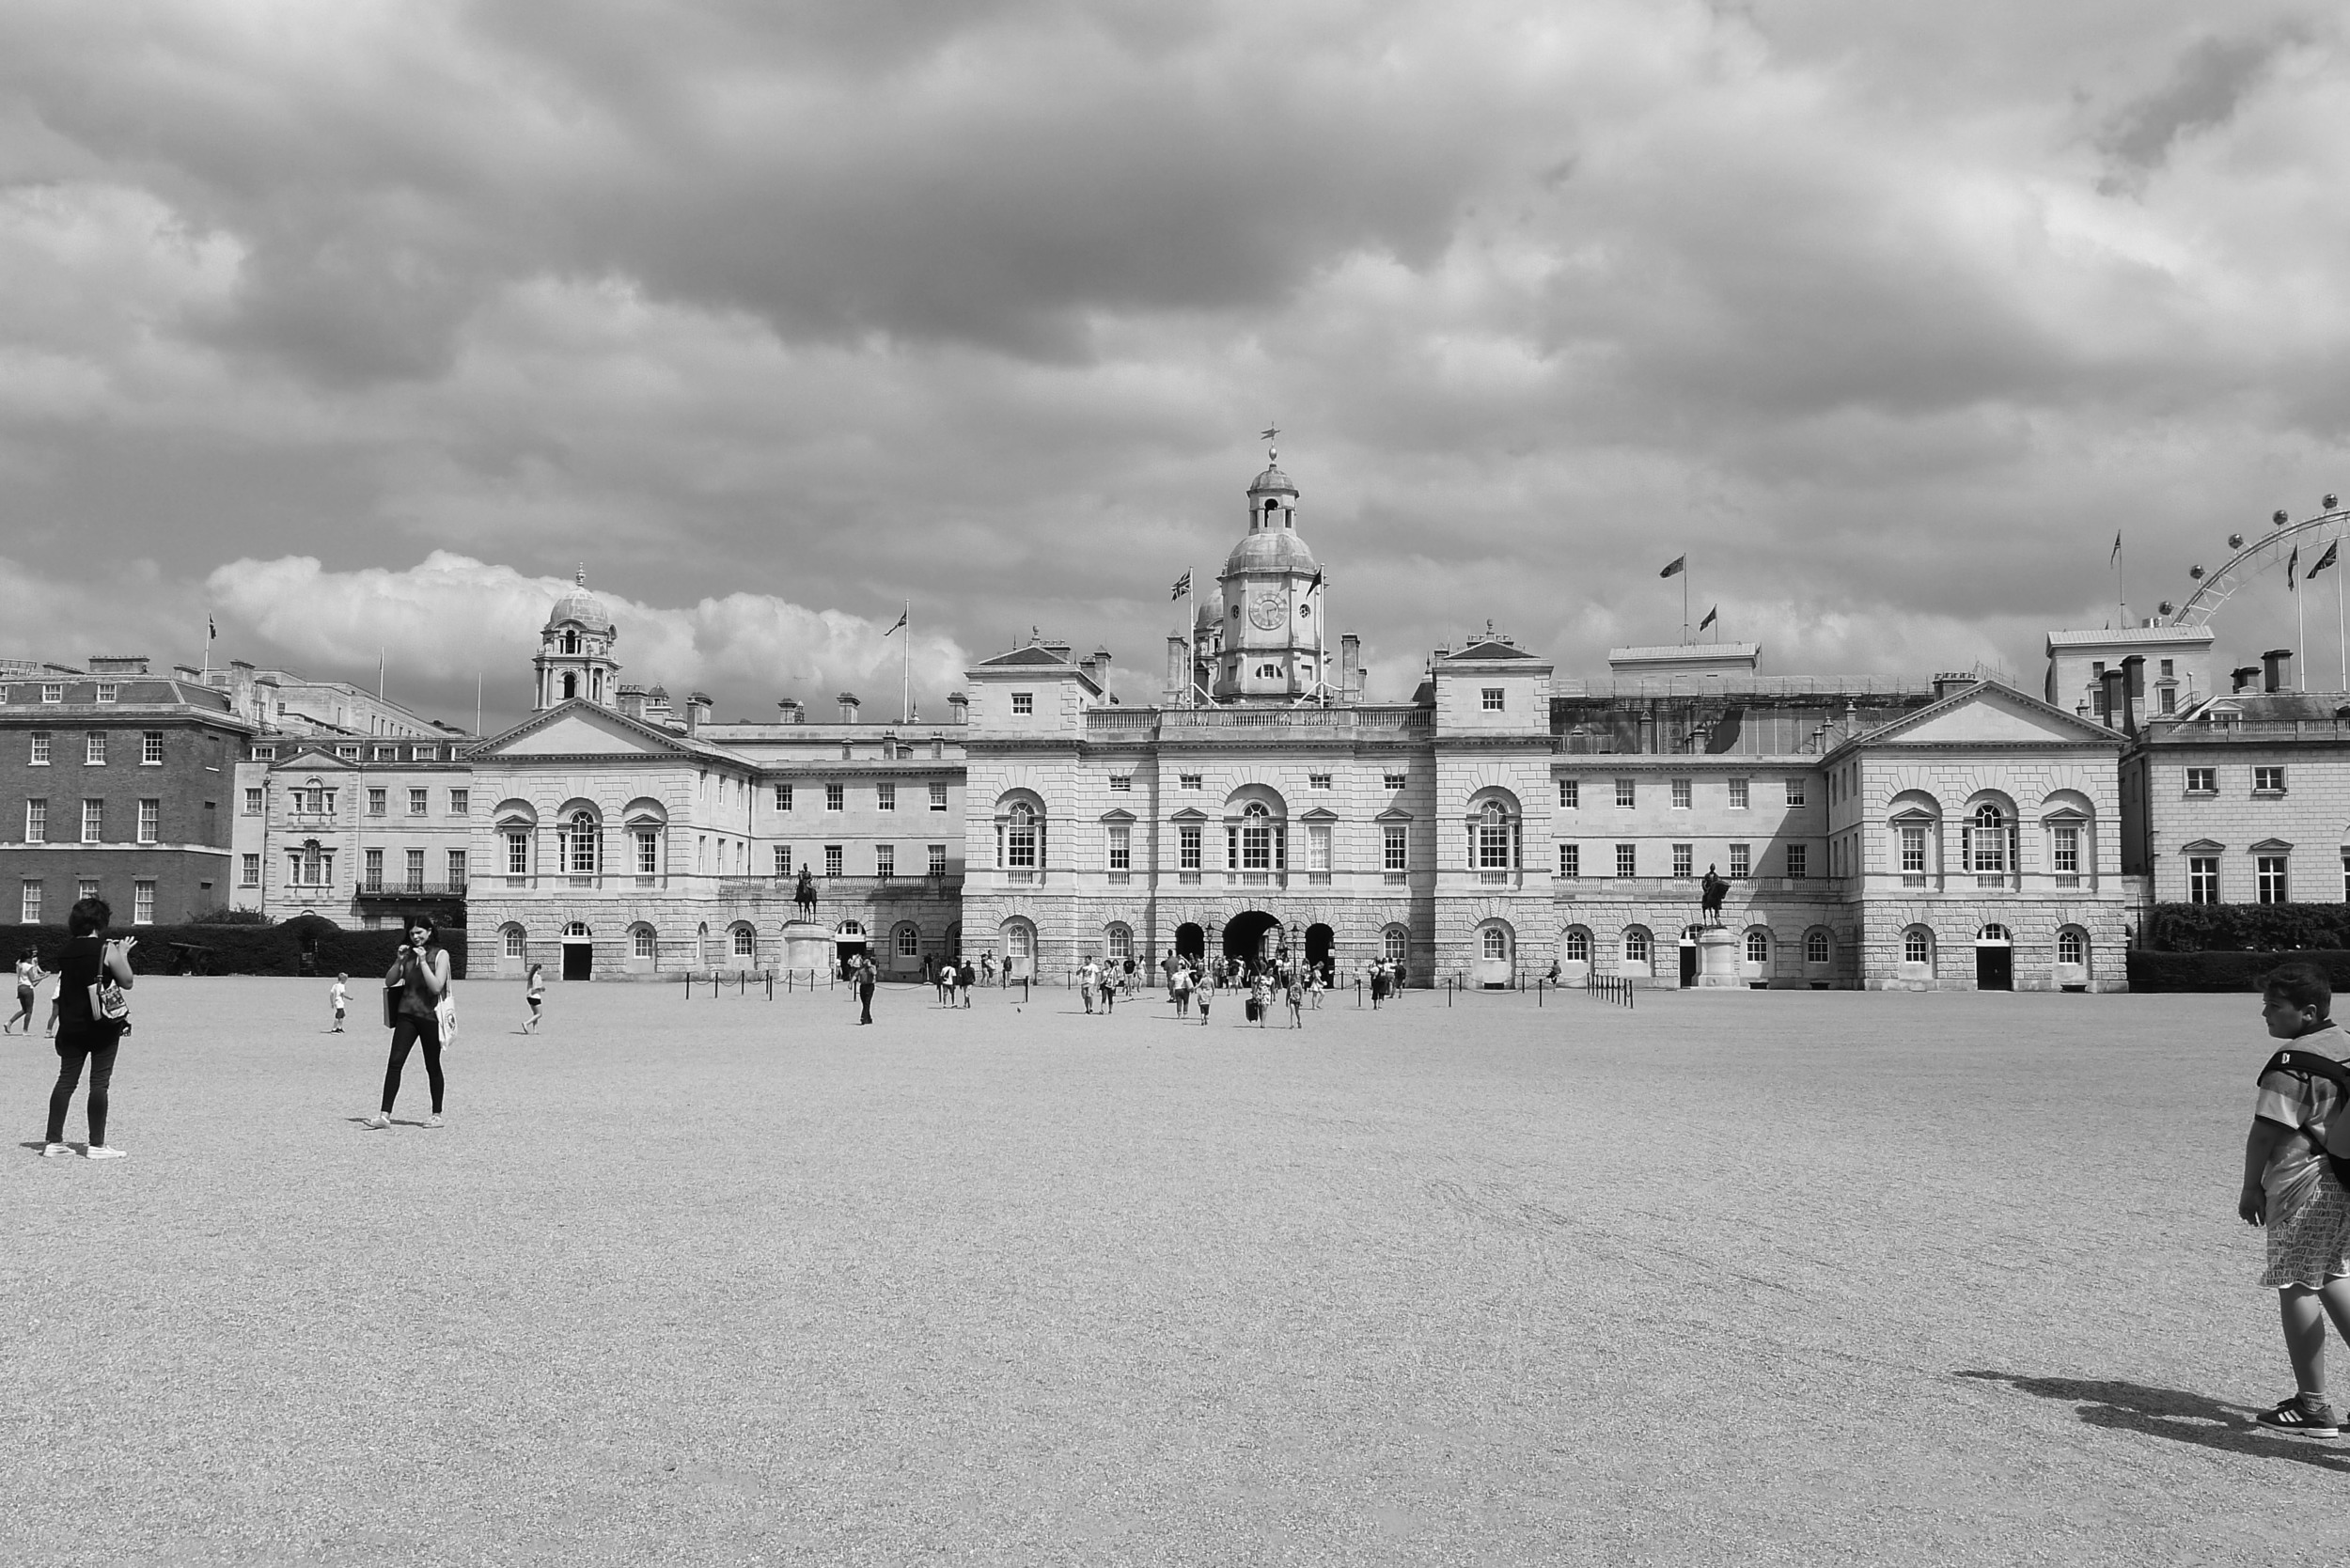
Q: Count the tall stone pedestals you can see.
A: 2